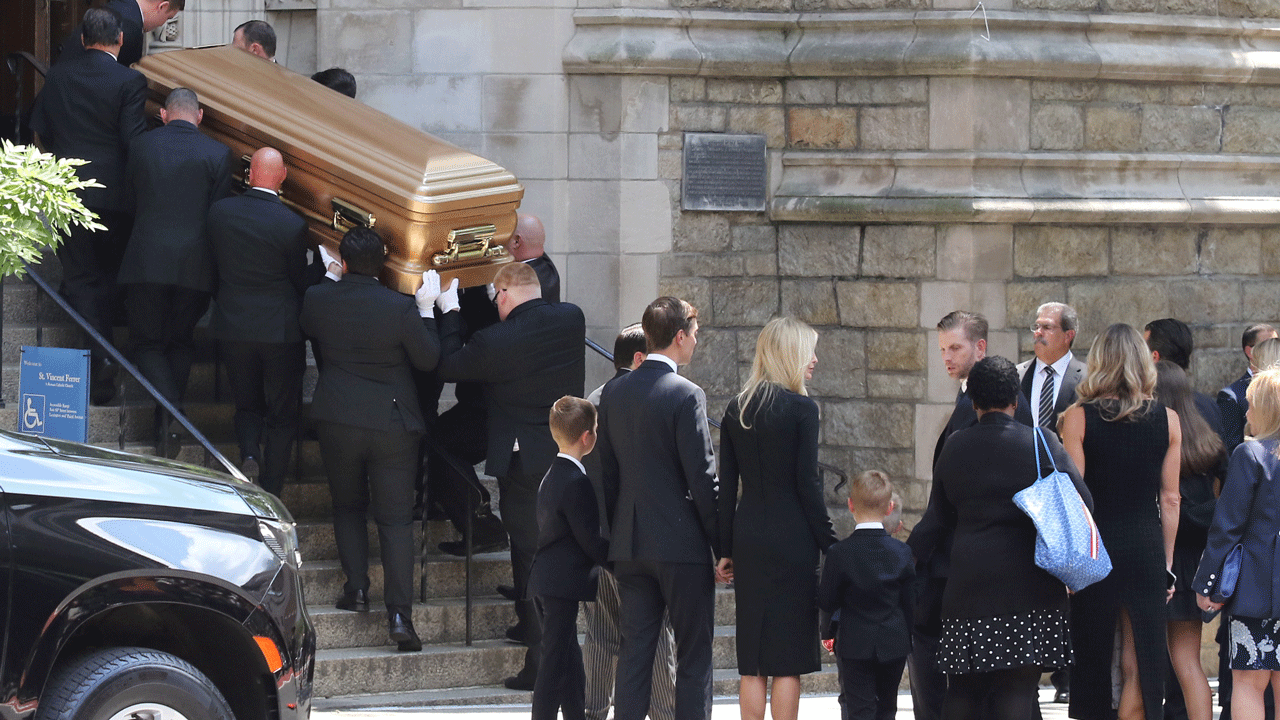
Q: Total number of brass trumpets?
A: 0